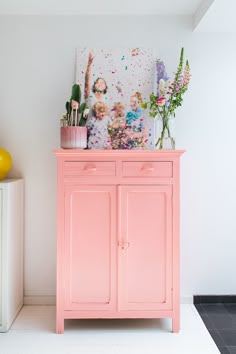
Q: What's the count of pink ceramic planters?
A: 1